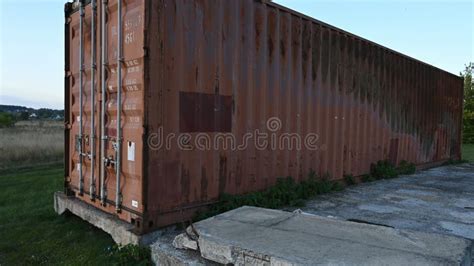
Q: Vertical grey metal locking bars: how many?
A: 4